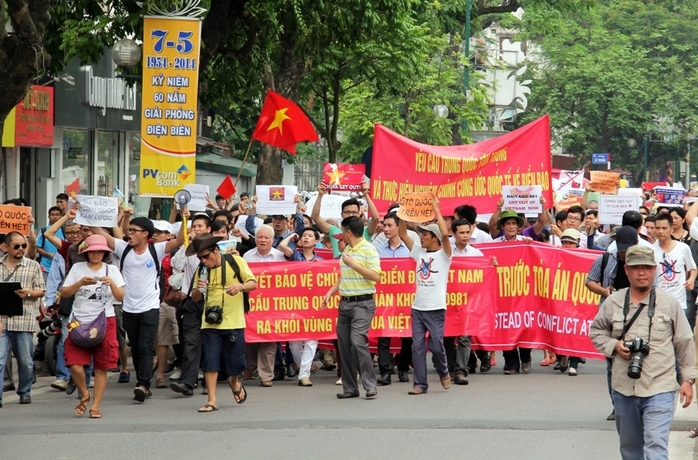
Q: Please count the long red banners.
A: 3